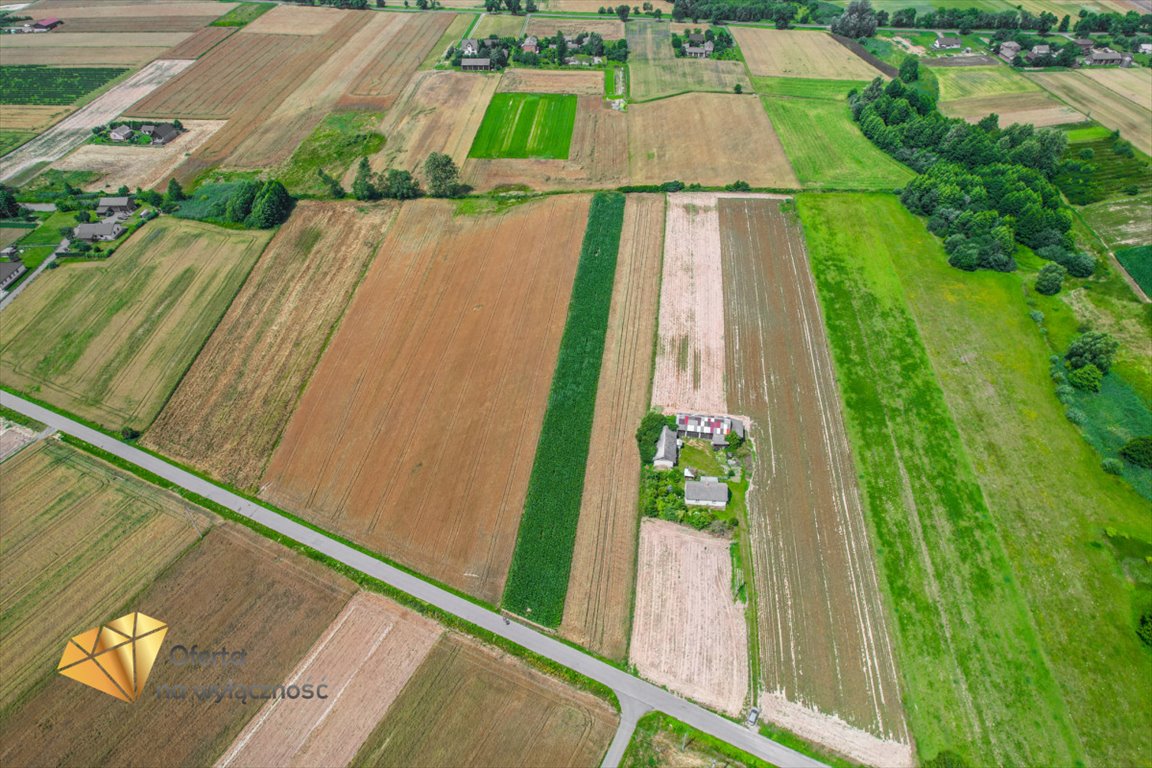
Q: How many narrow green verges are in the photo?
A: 2